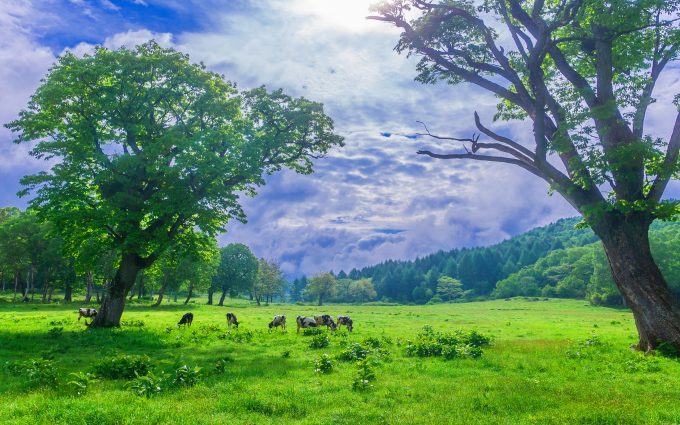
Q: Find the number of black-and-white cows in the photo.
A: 7